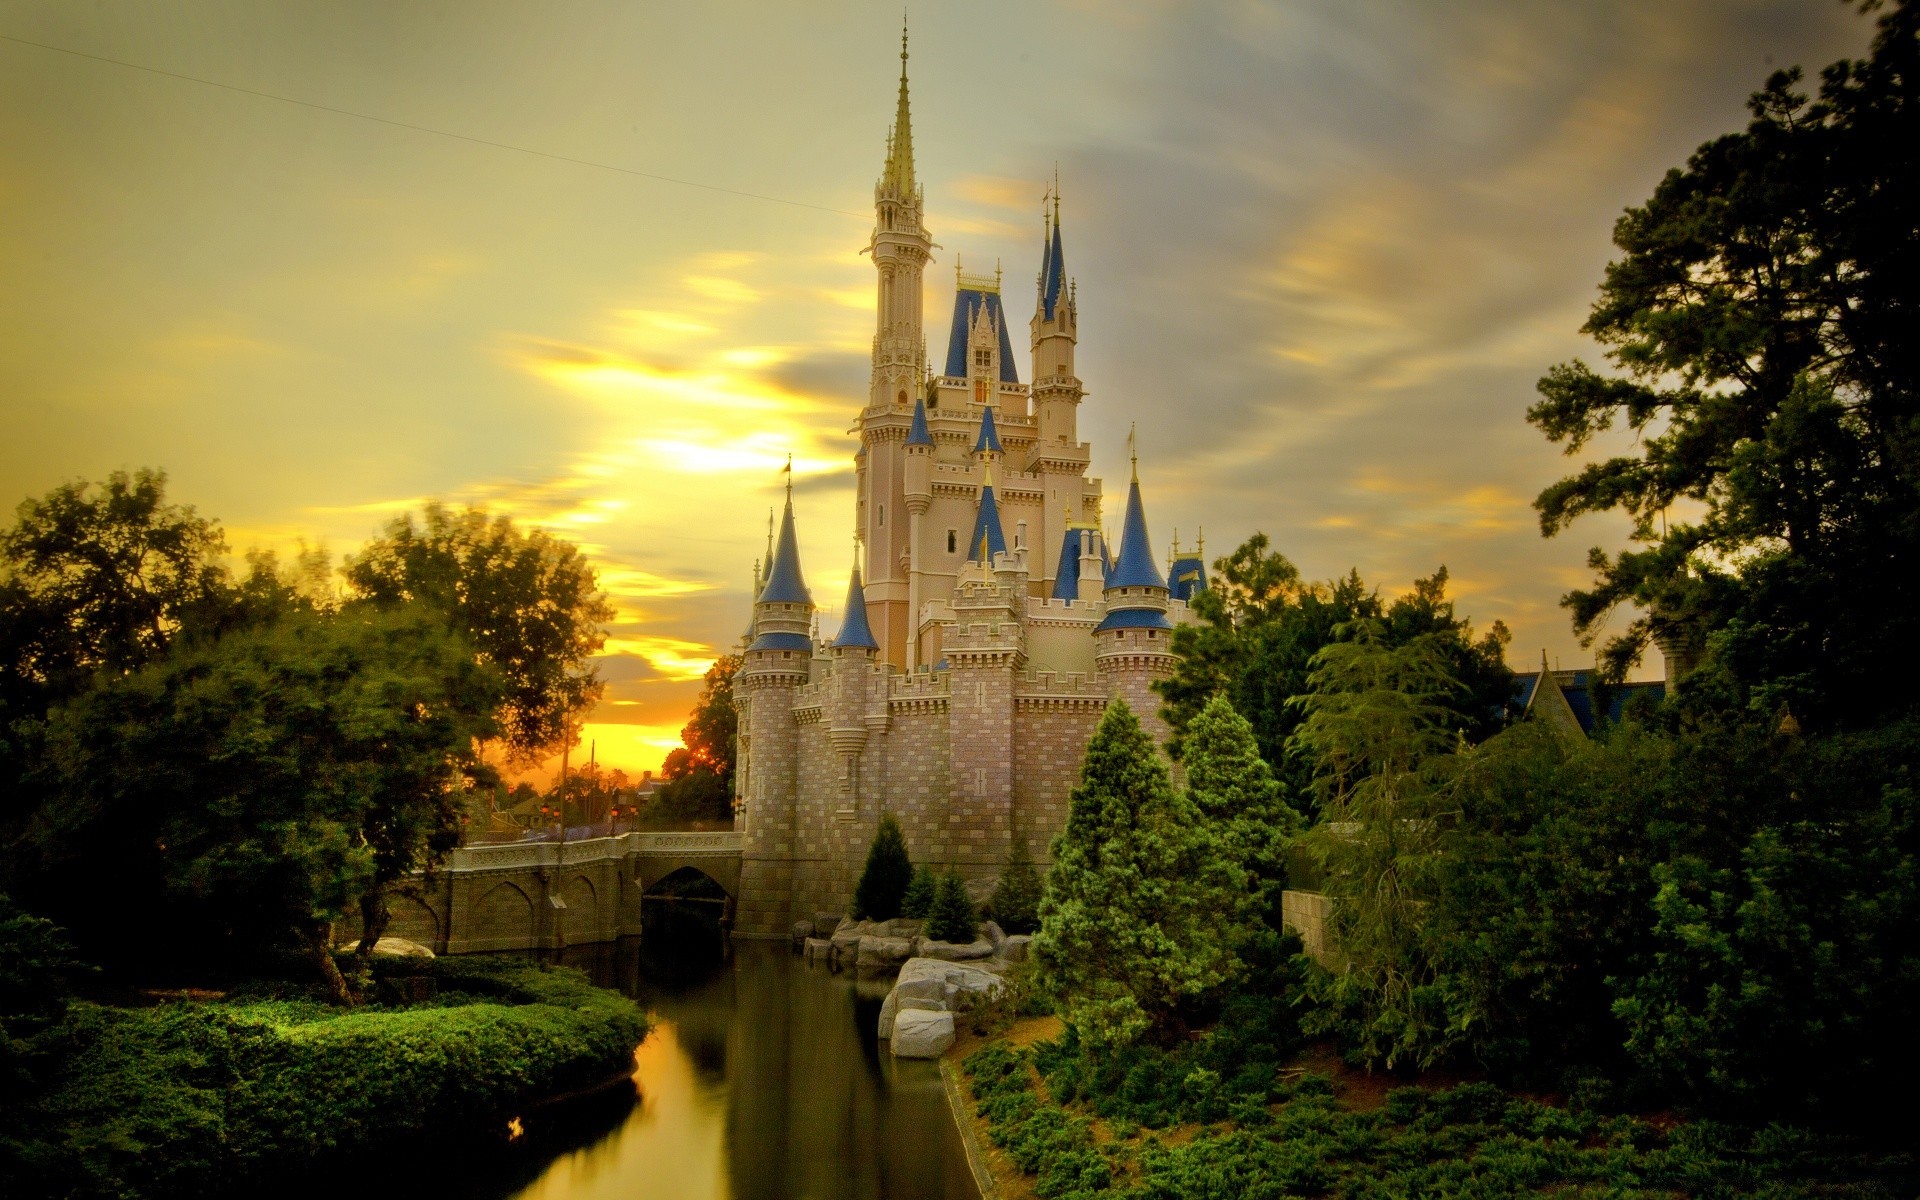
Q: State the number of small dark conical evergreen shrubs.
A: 4